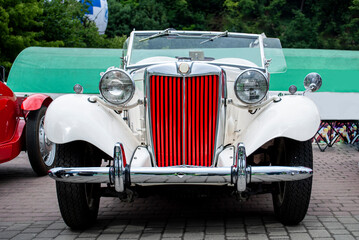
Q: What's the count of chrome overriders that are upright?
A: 2